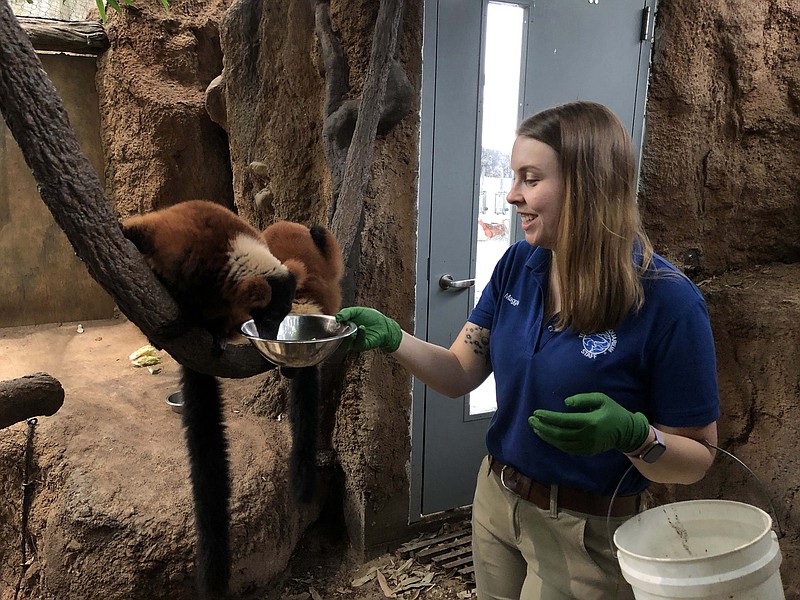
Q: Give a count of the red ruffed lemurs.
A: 2